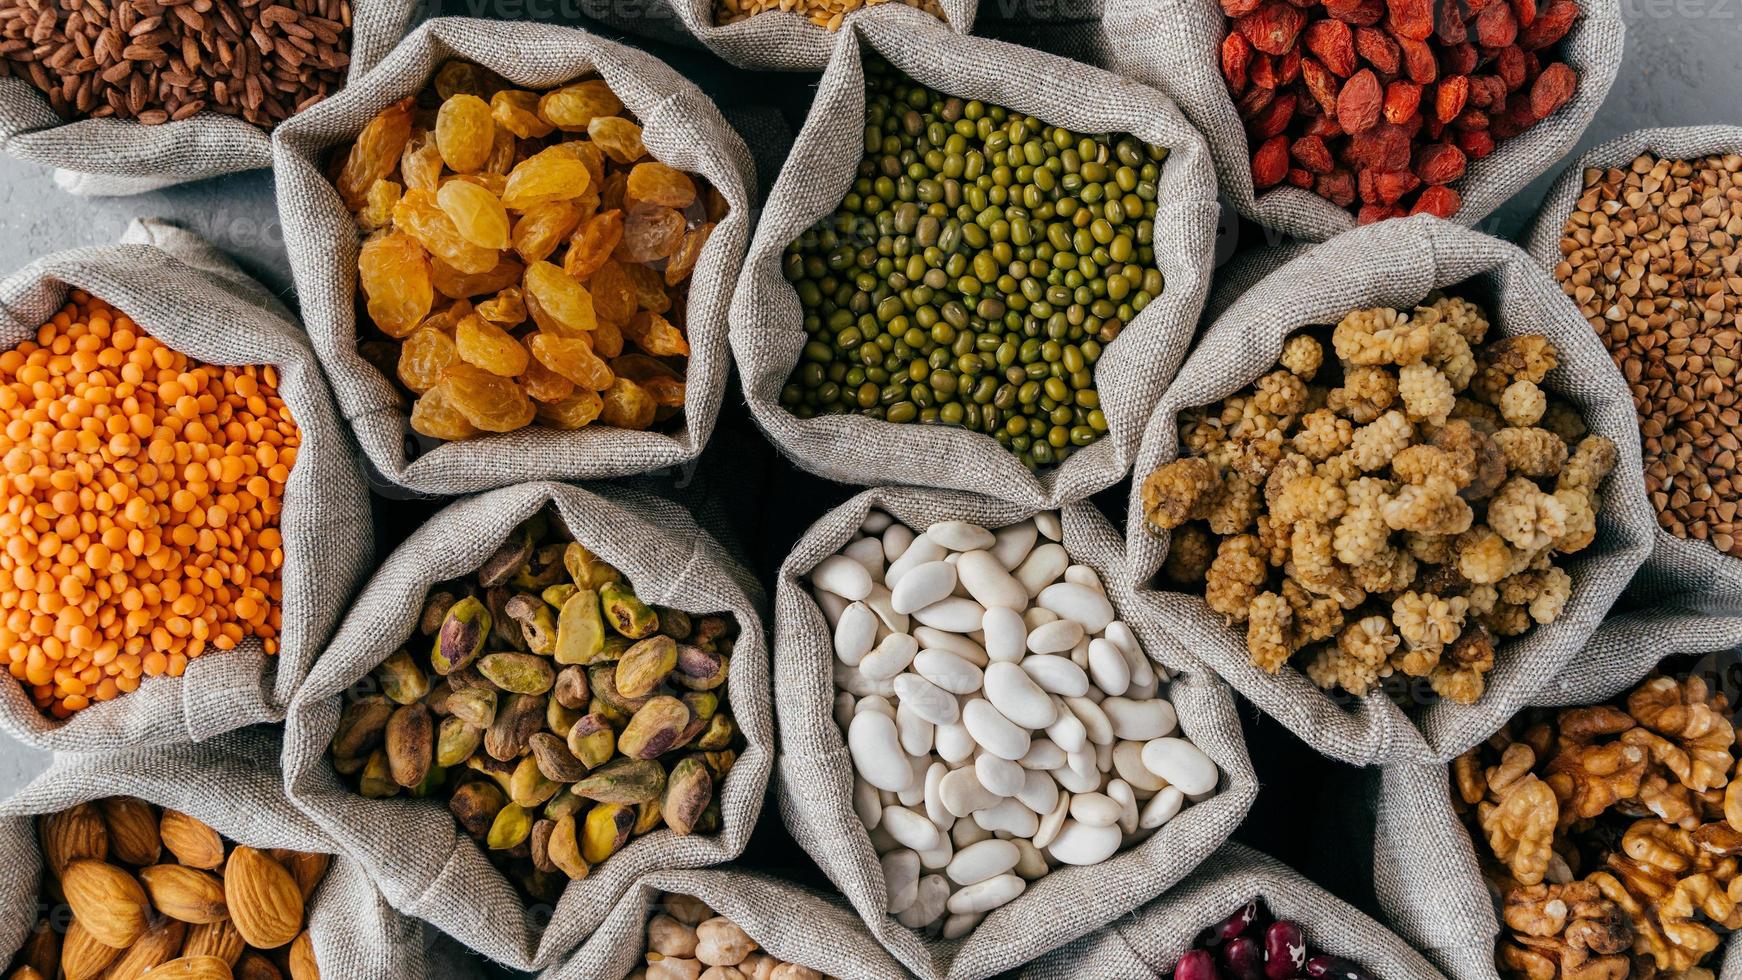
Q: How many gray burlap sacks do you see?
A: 14